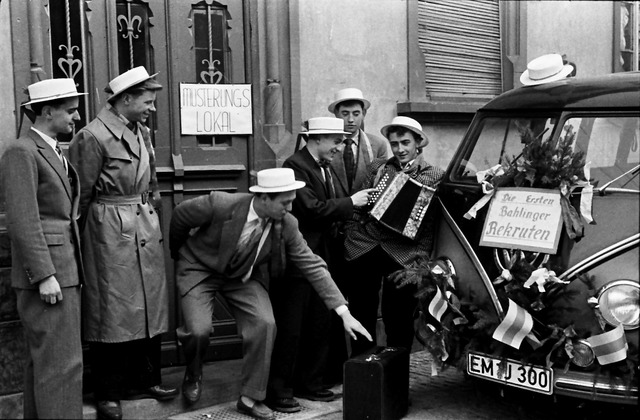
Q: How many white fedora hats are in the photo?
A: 7